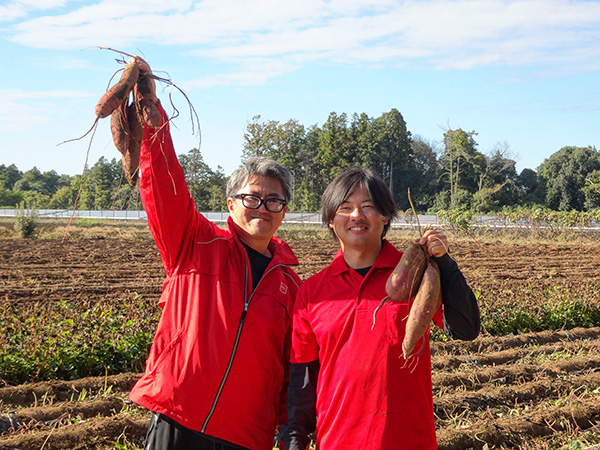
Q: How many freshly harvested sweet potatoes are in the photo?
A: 6